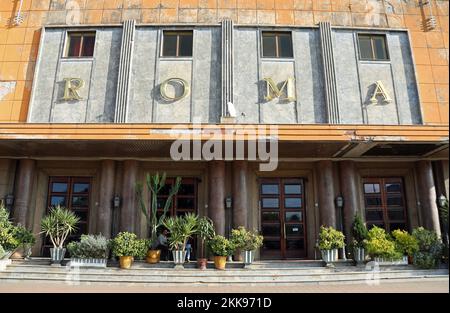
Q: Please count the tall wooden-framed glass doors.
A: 4